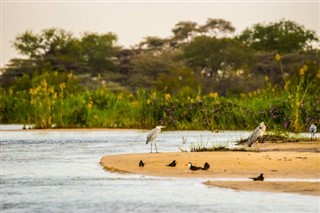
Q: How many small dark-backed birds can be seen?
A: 5